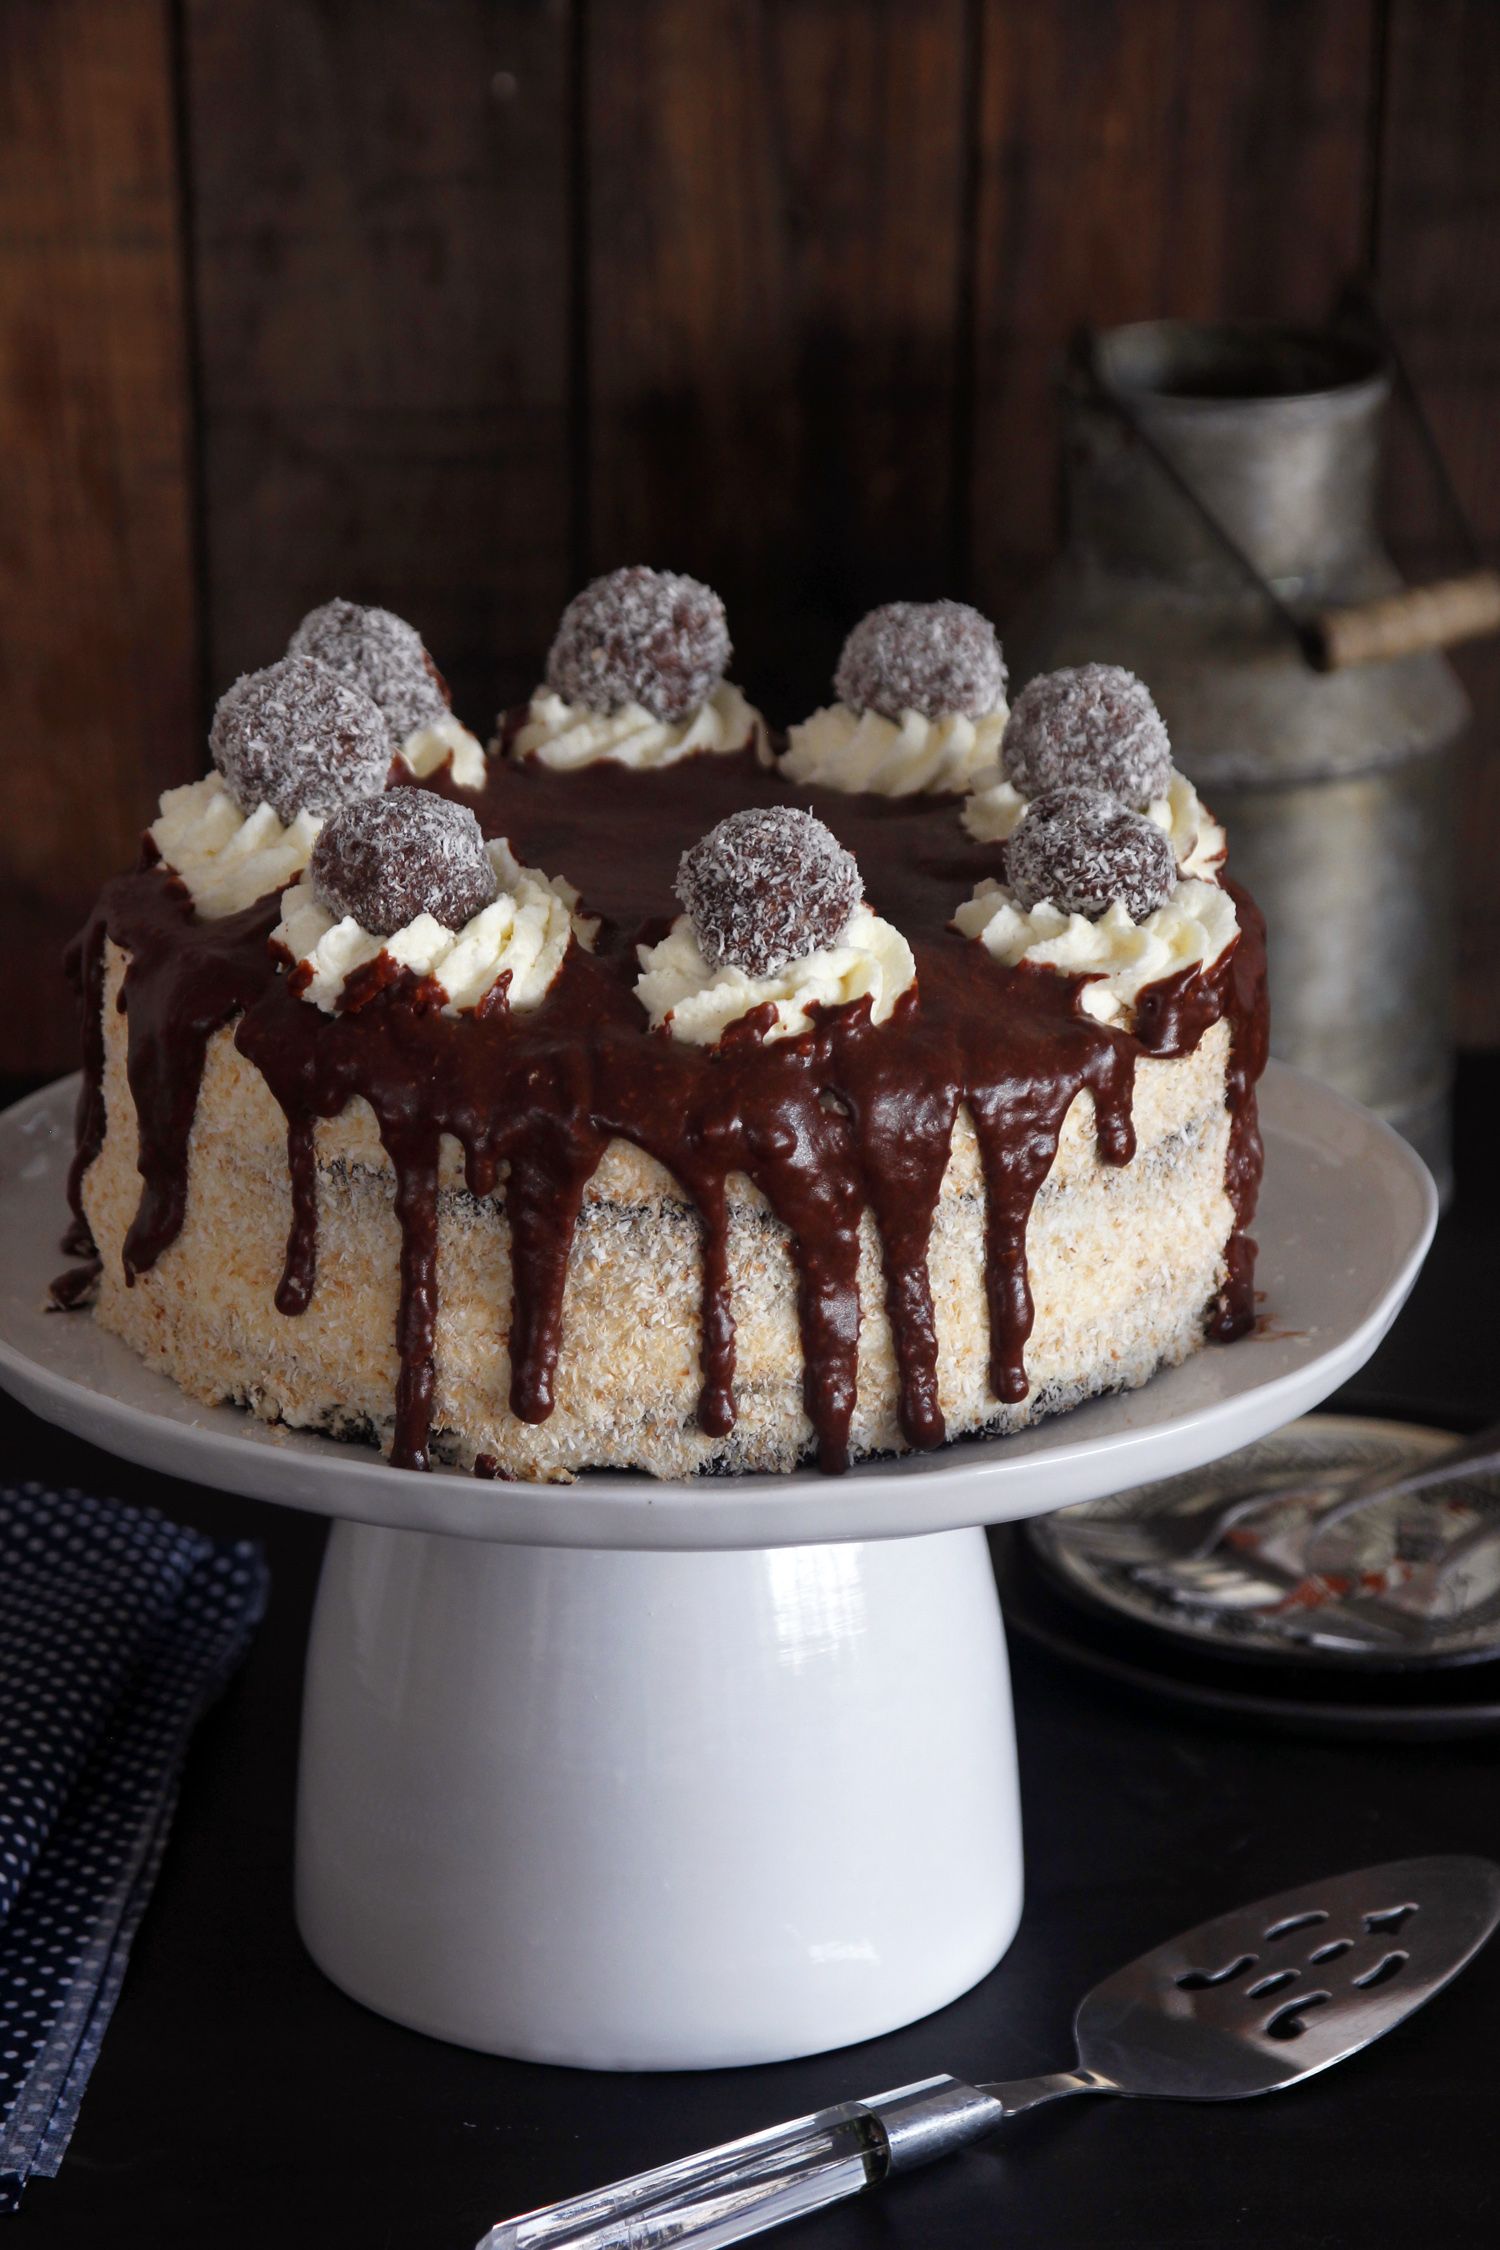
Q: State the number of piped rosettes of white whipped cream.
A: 8